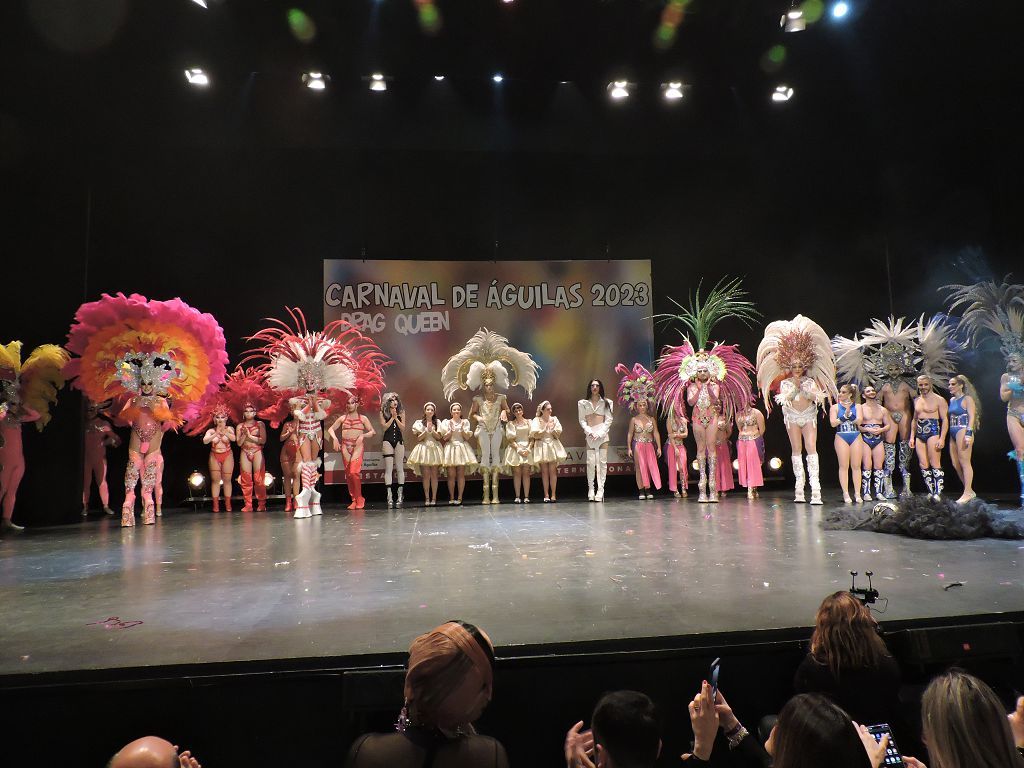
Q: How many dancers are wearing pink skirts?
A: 4